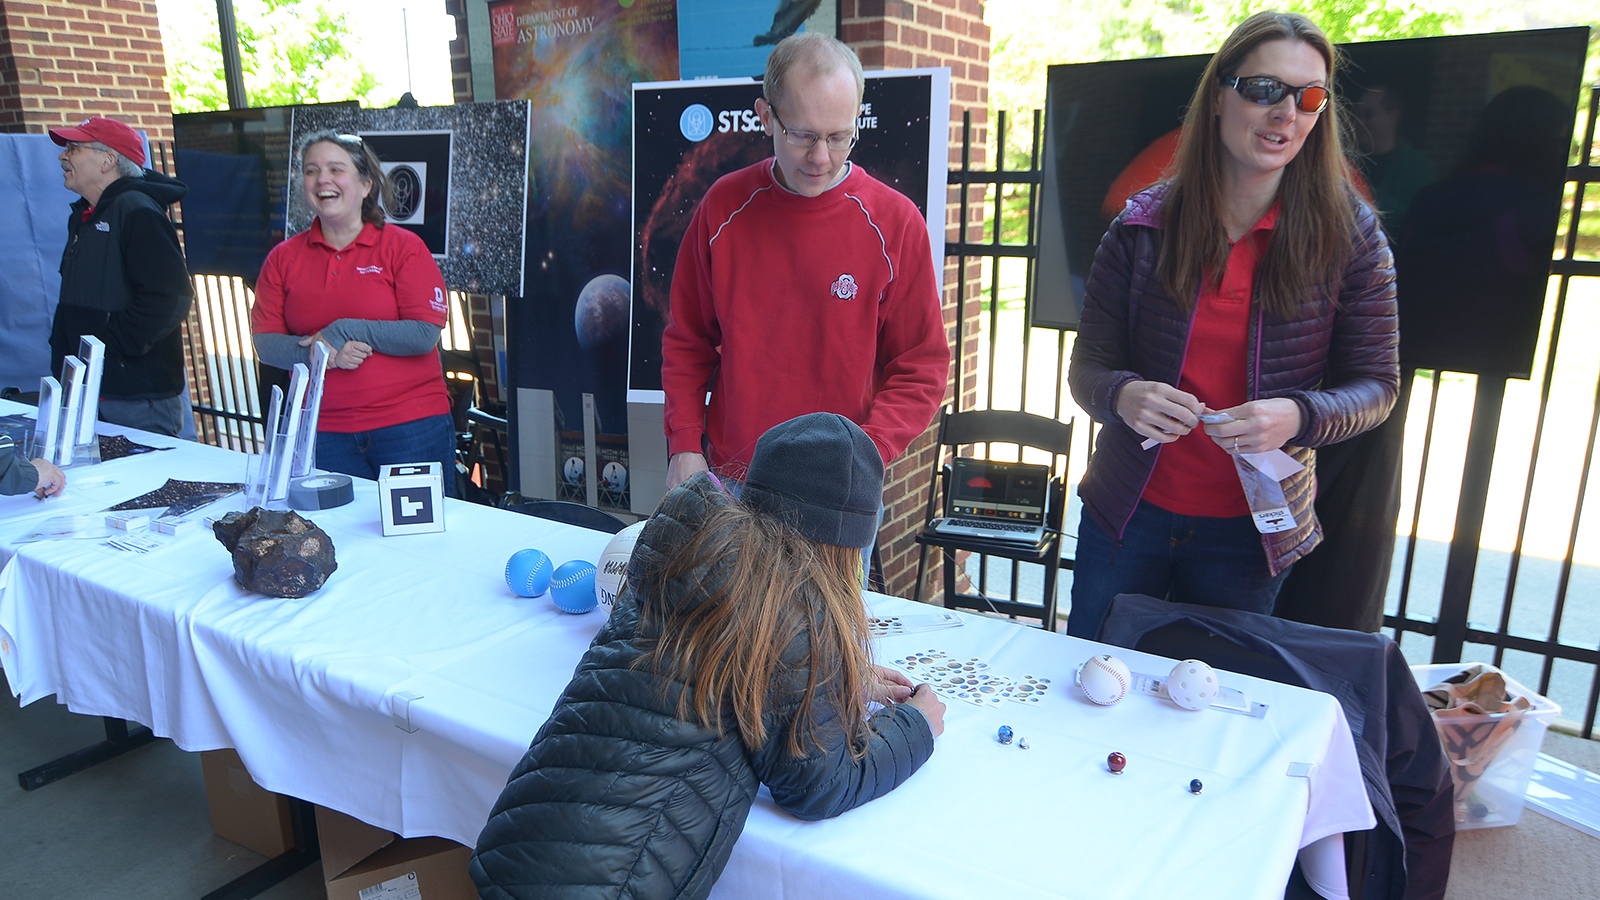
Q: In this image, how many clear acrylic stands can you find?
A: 2